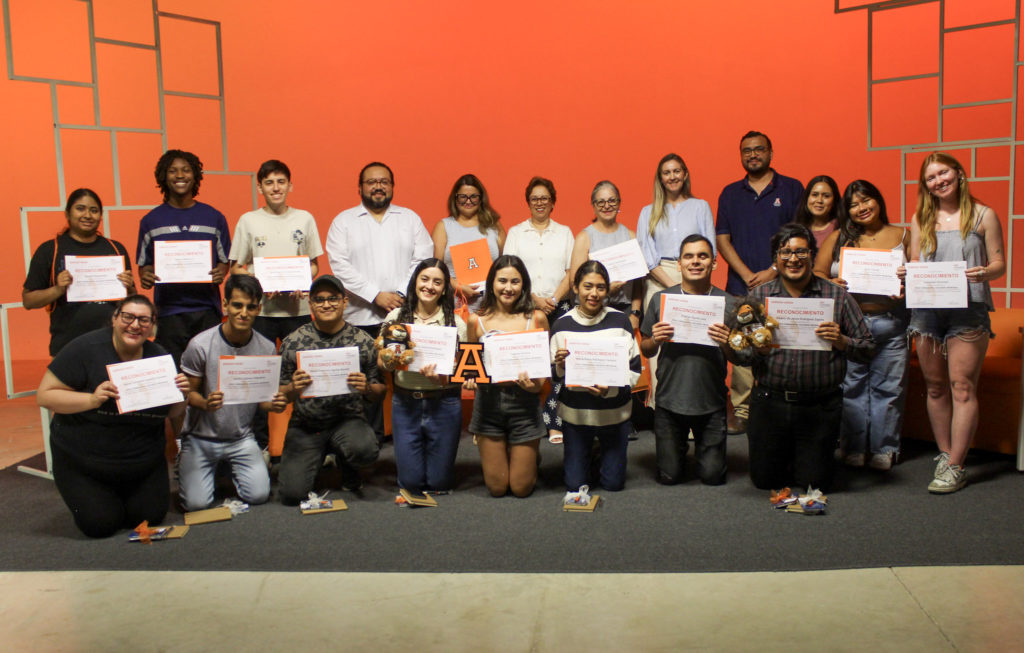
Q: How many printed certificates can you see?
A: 14